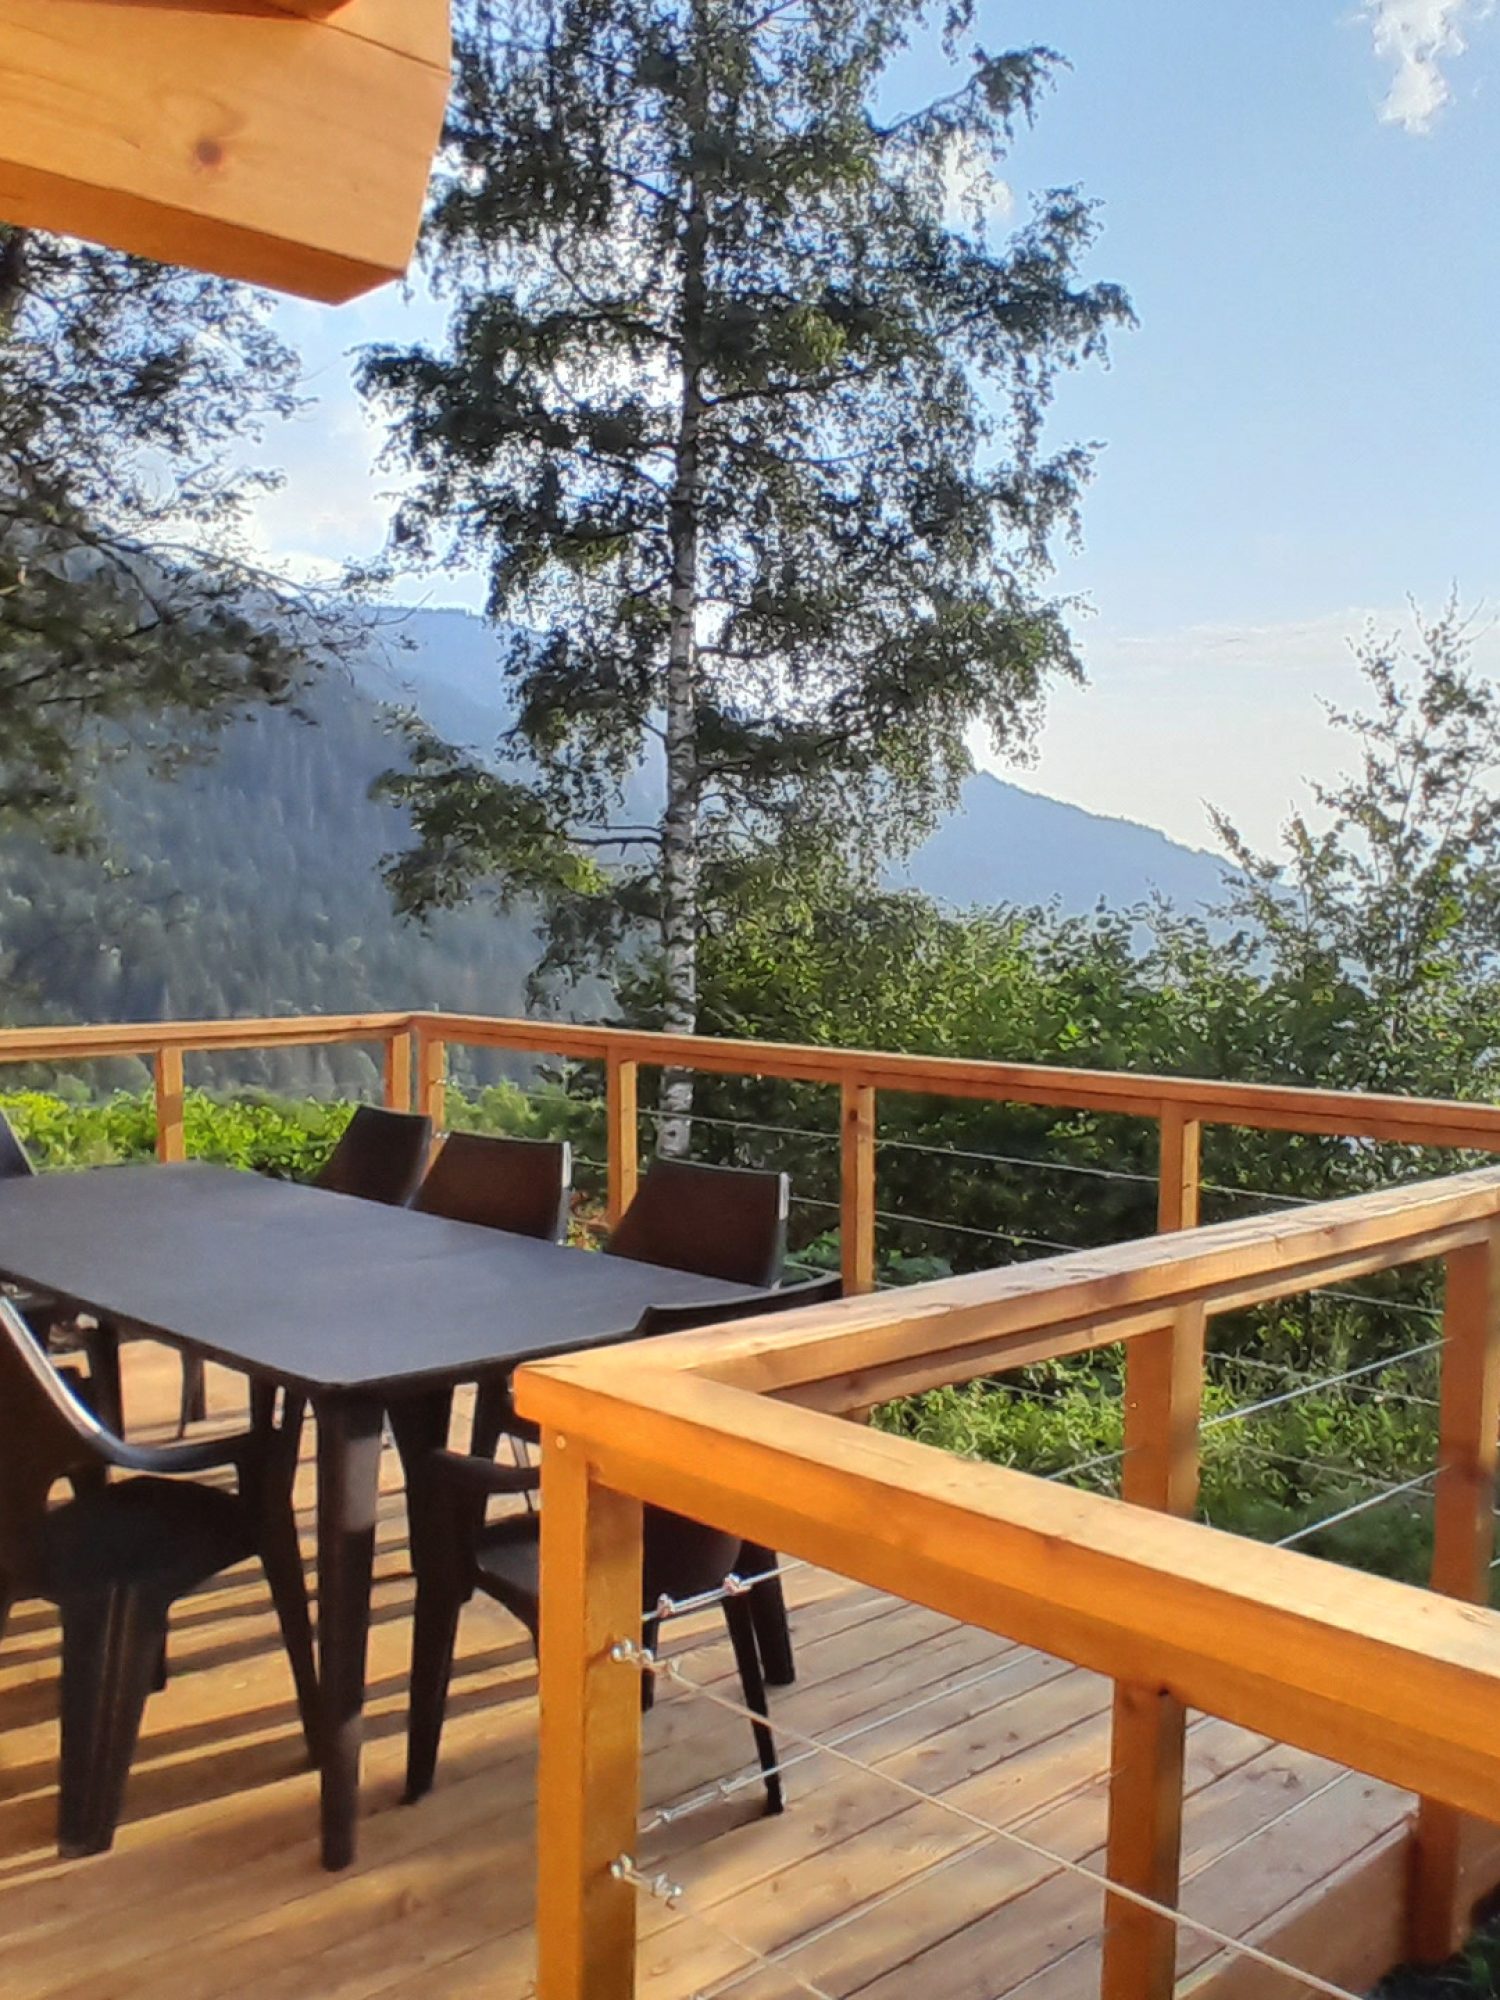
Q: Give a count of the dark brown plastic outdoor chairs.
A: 6